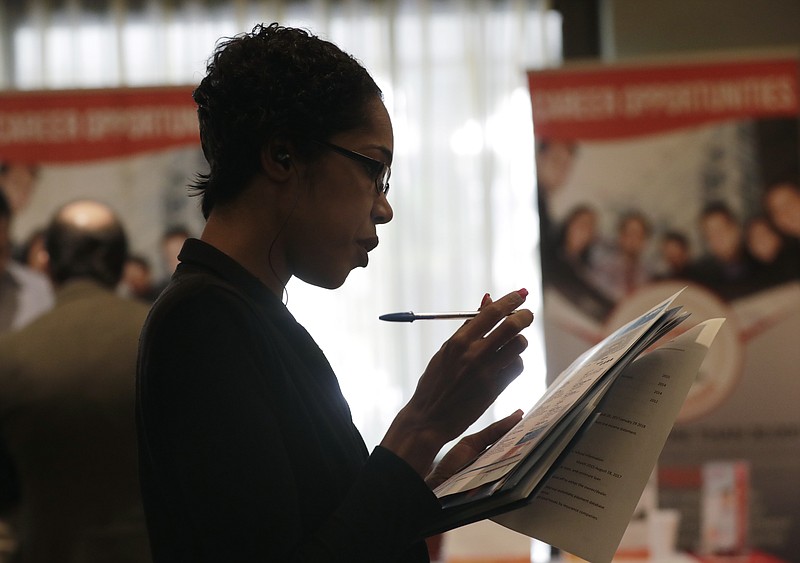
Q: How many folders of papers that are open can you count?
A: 1